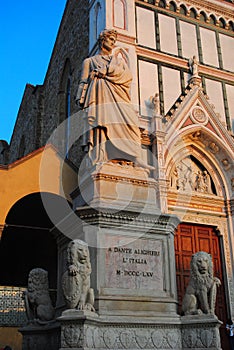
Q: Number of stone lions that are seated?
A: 3